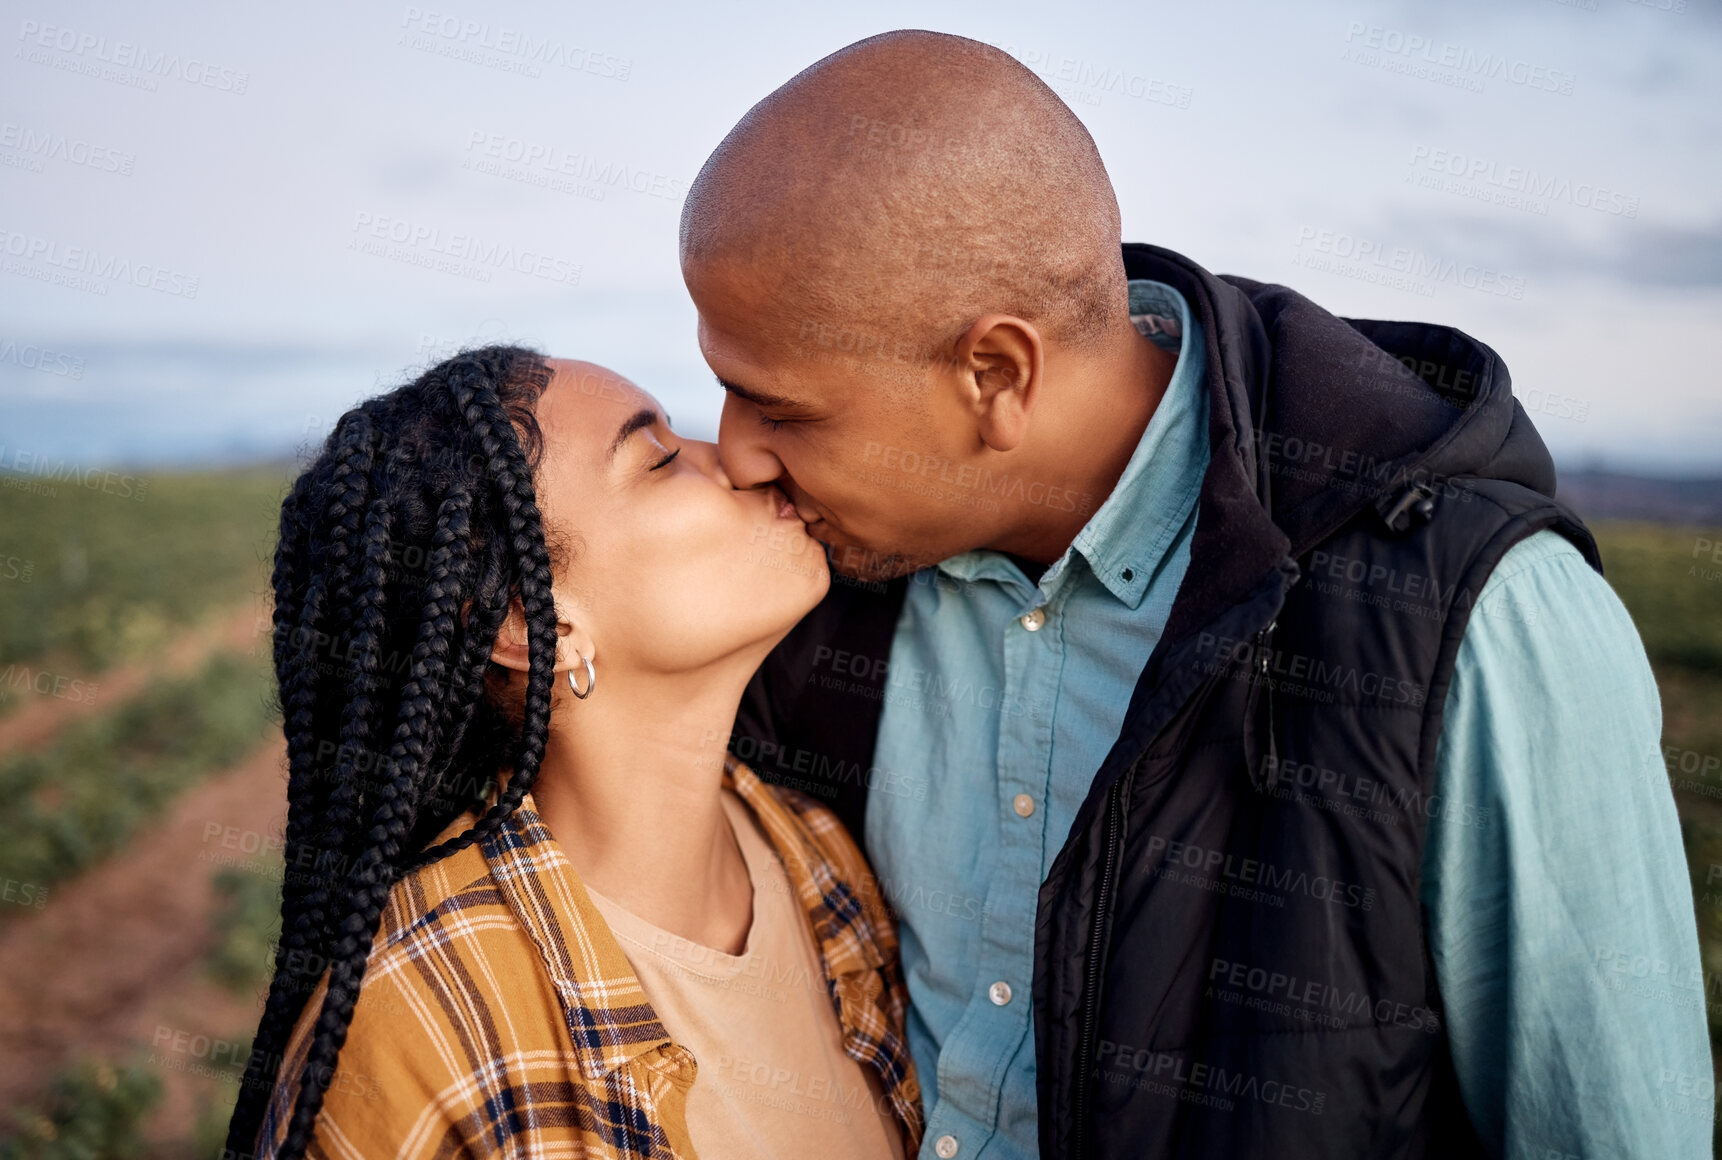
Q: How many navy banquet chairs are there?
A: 0